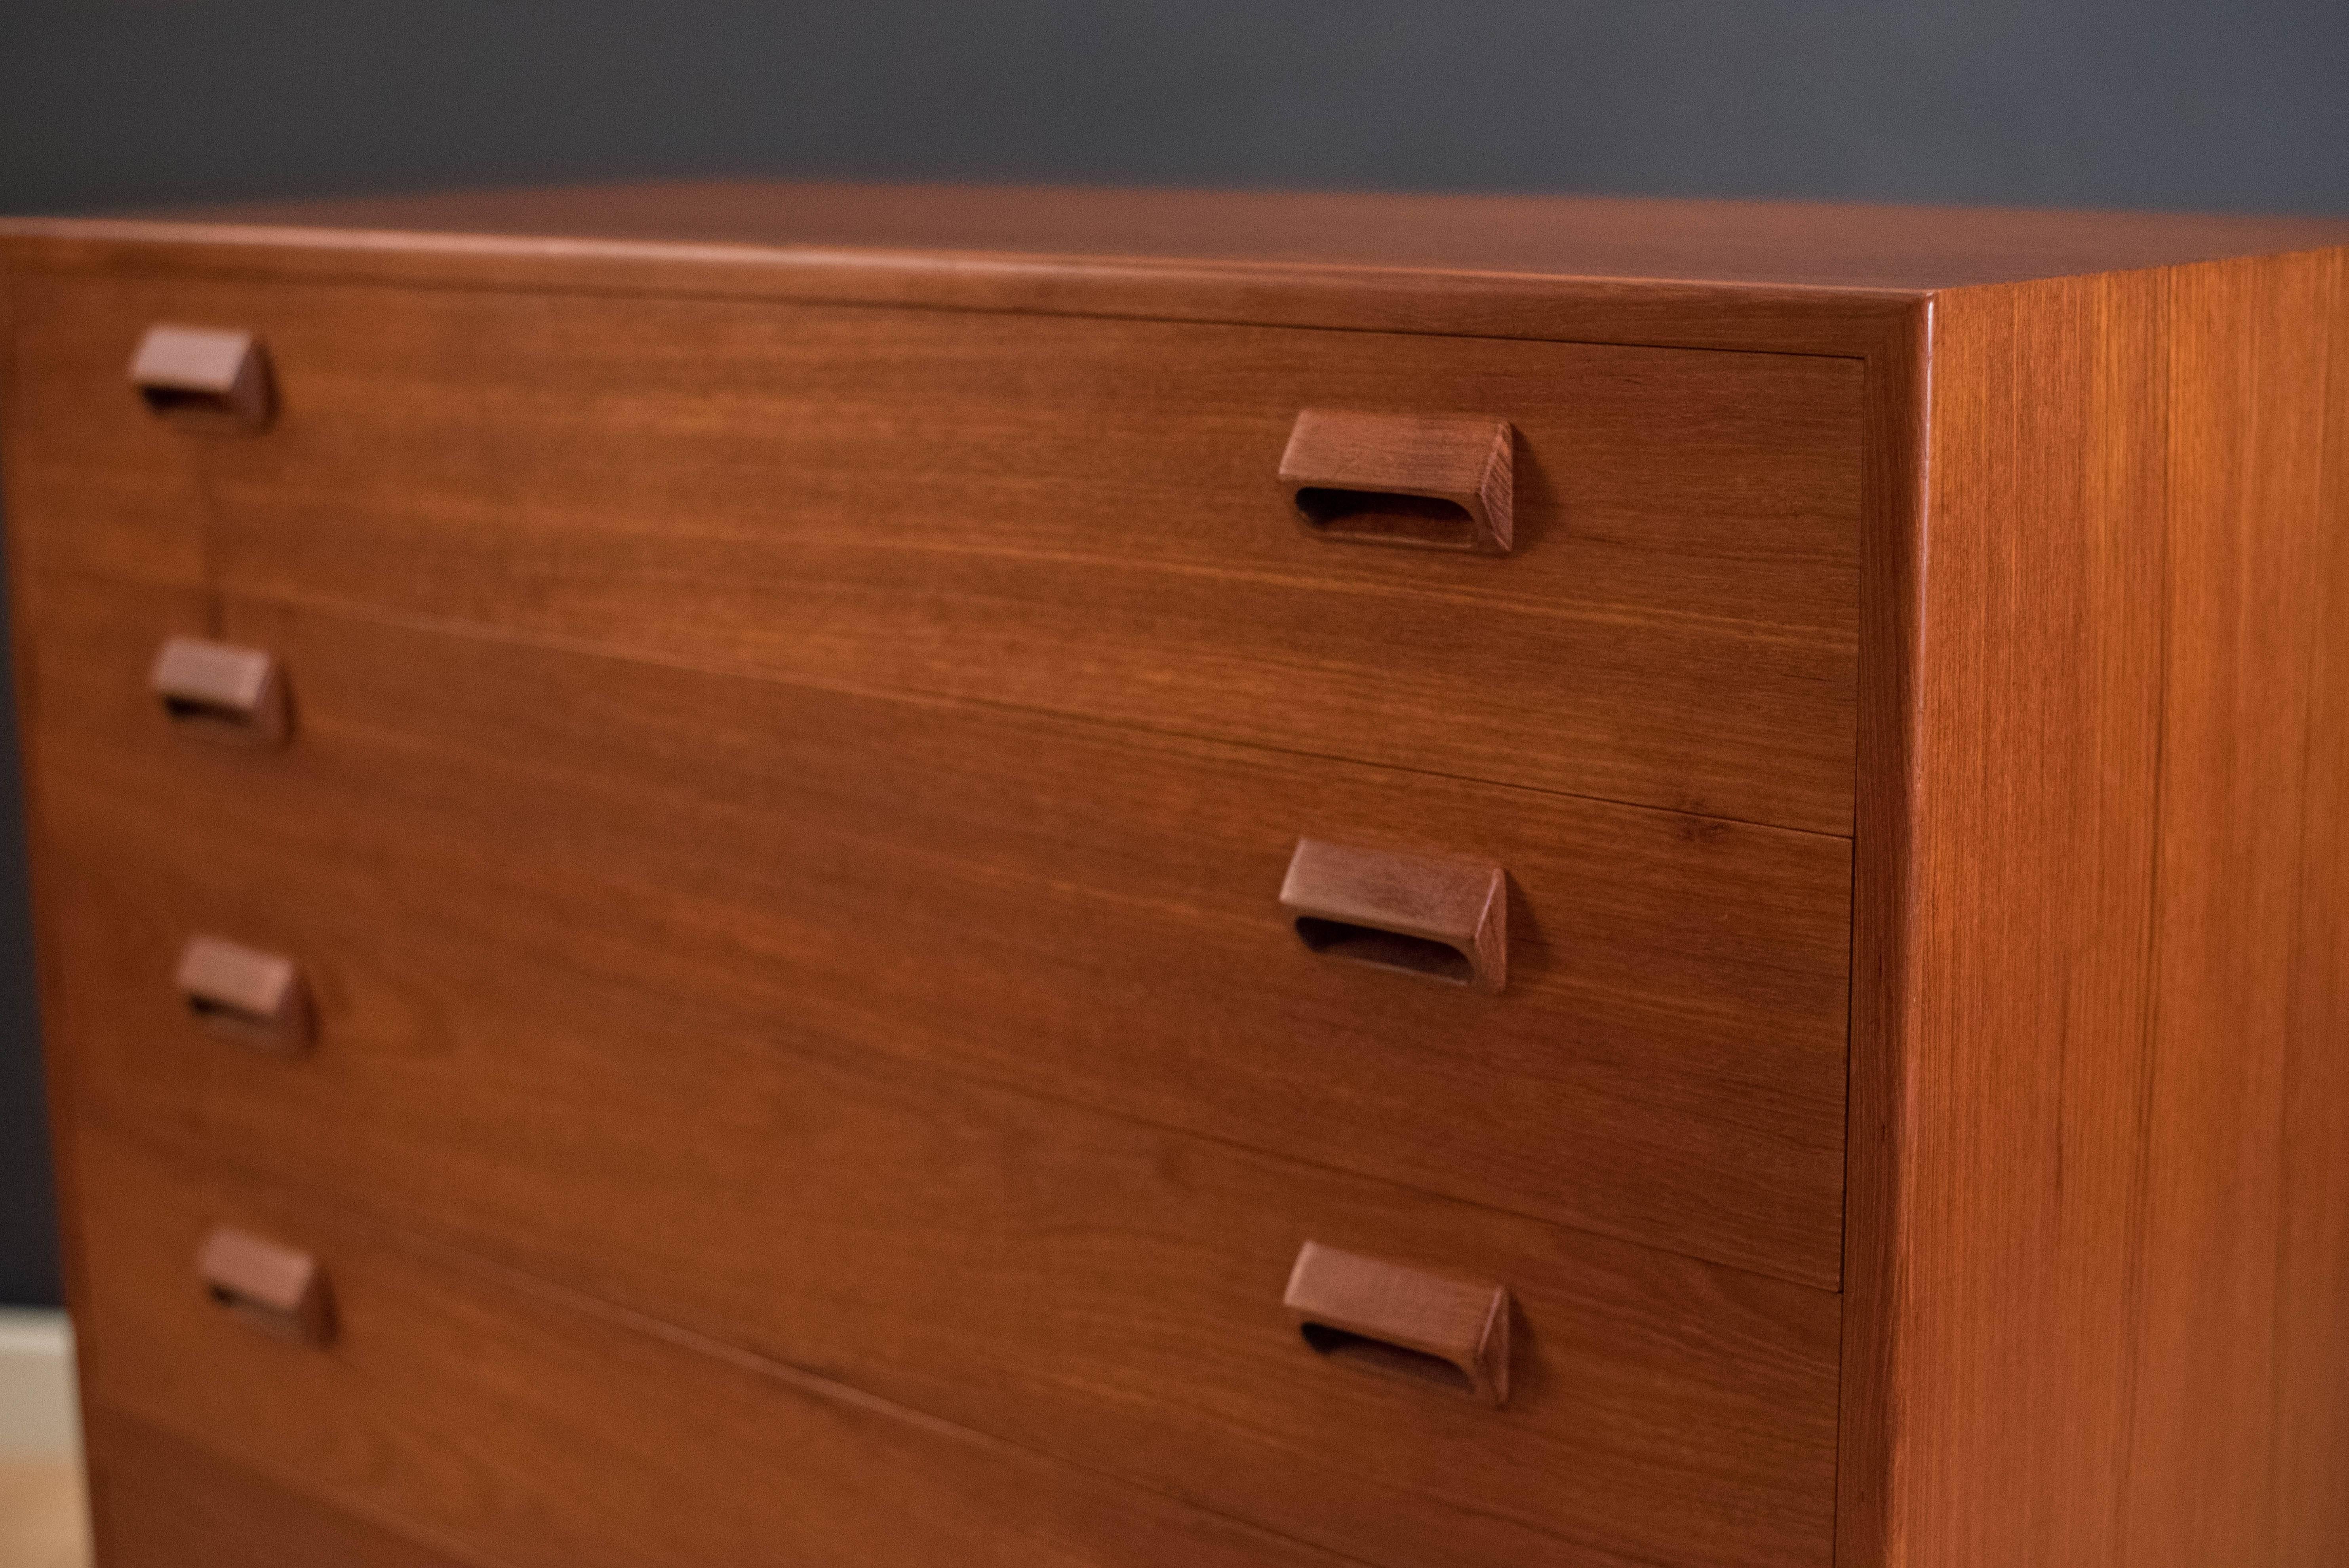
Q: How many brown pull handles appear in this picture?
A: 7